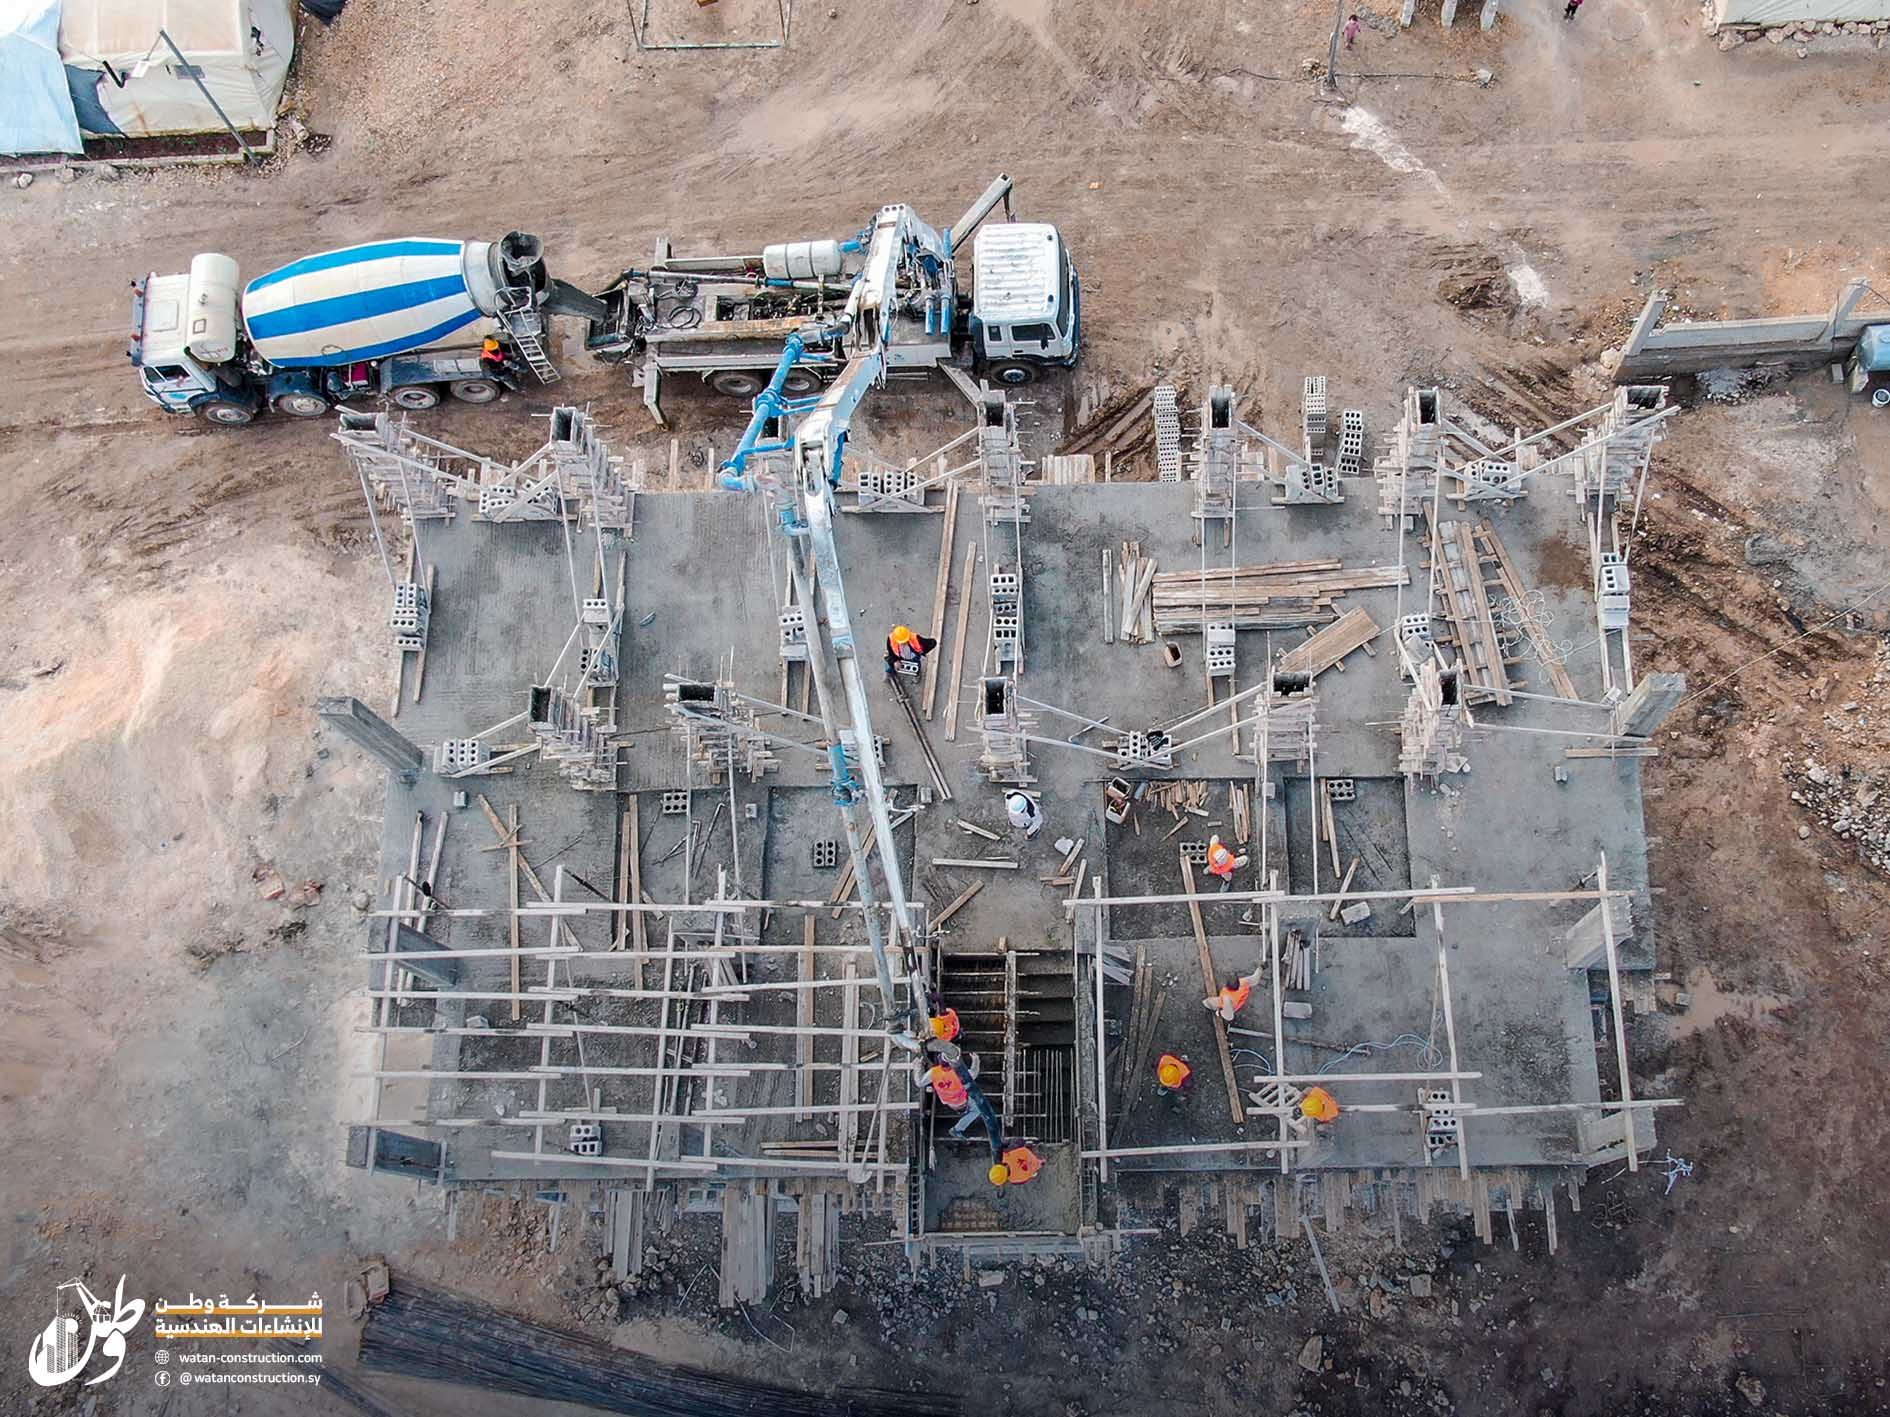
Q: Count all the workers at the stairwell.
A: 3